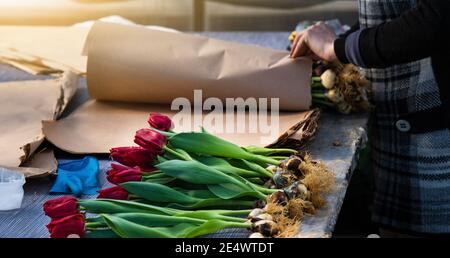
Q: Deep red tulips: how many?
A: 7